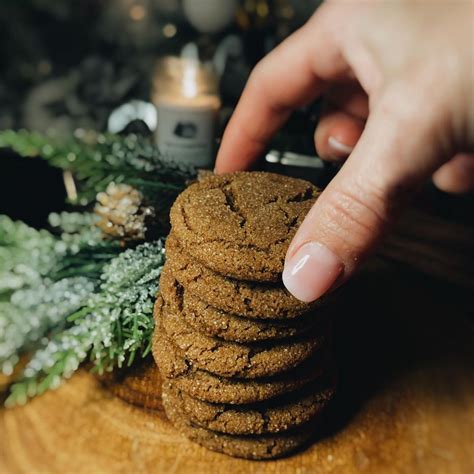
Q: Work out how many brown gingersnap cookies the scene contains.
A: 7